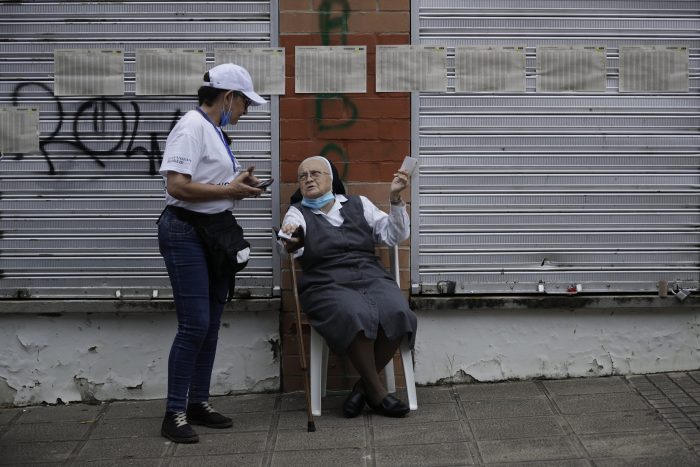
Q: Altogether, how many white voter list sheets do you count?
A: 9